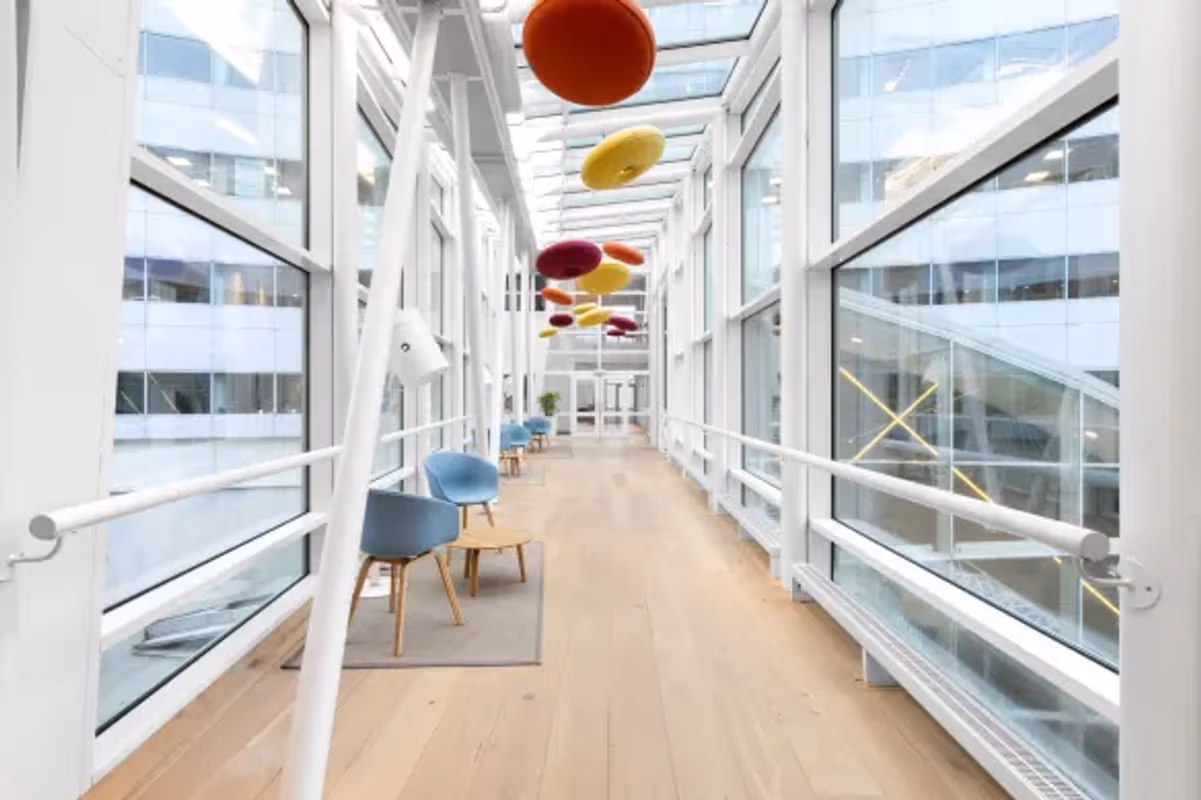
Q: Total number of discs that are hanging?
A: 12